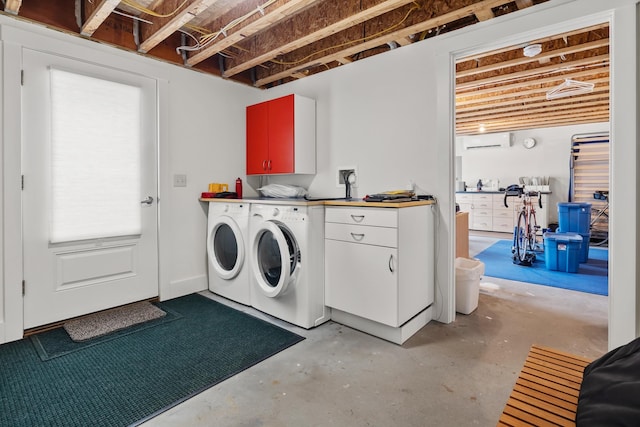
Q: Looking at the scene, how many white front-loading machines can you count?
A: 2